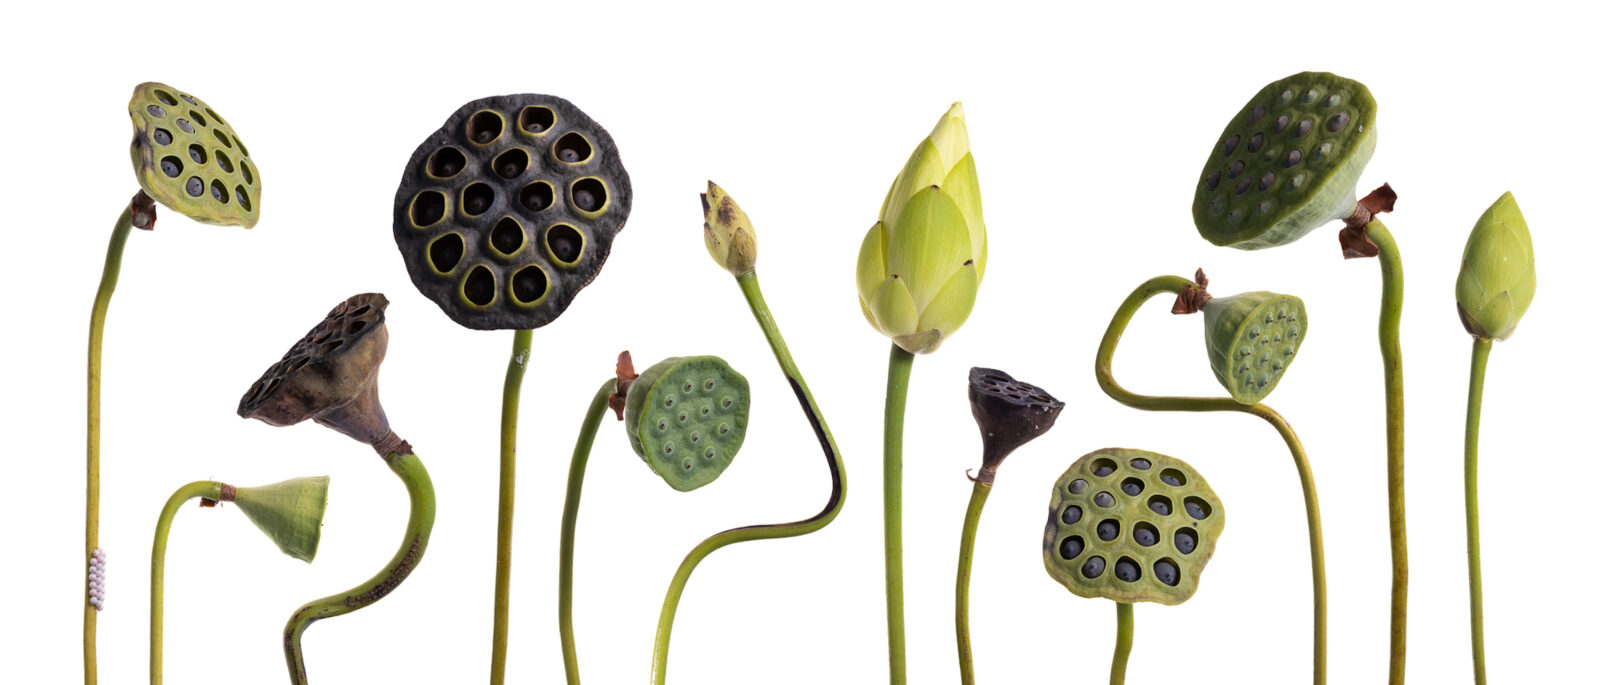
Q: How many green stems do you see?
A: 12